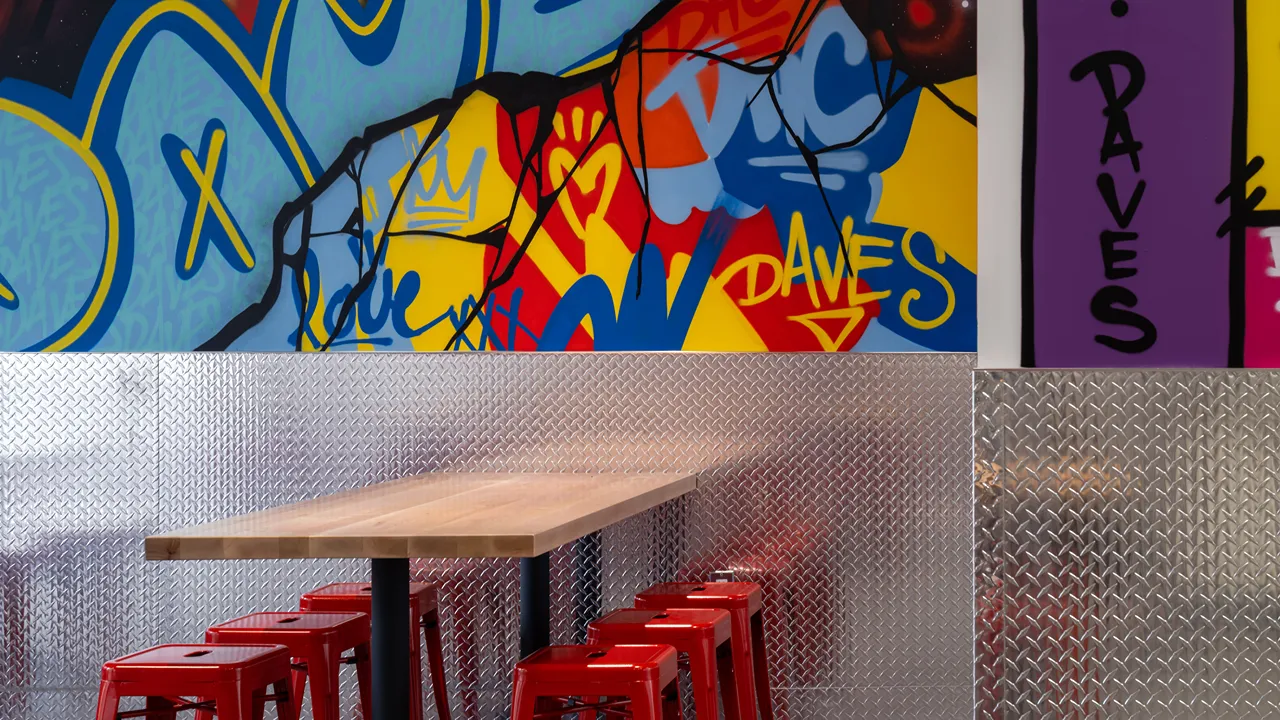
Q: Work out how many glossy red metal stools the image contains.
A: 6